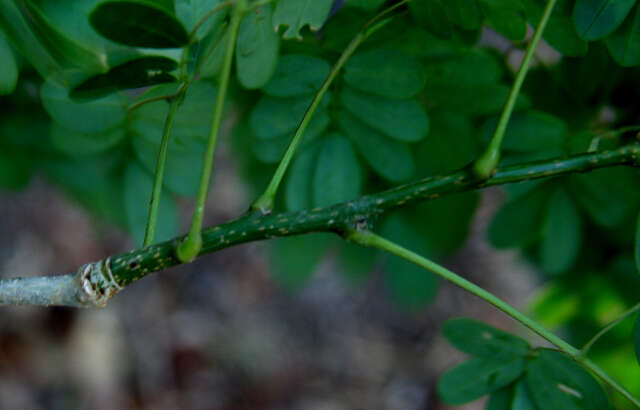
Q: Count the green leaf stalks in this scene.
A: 5